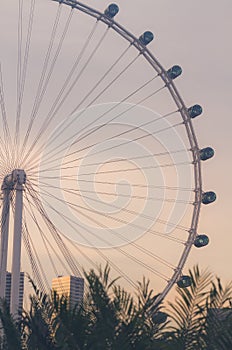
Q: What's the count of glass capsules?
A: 9